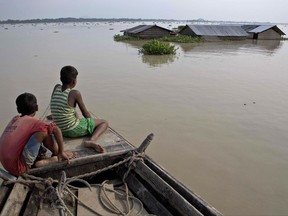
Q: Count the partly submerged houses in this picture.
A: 3